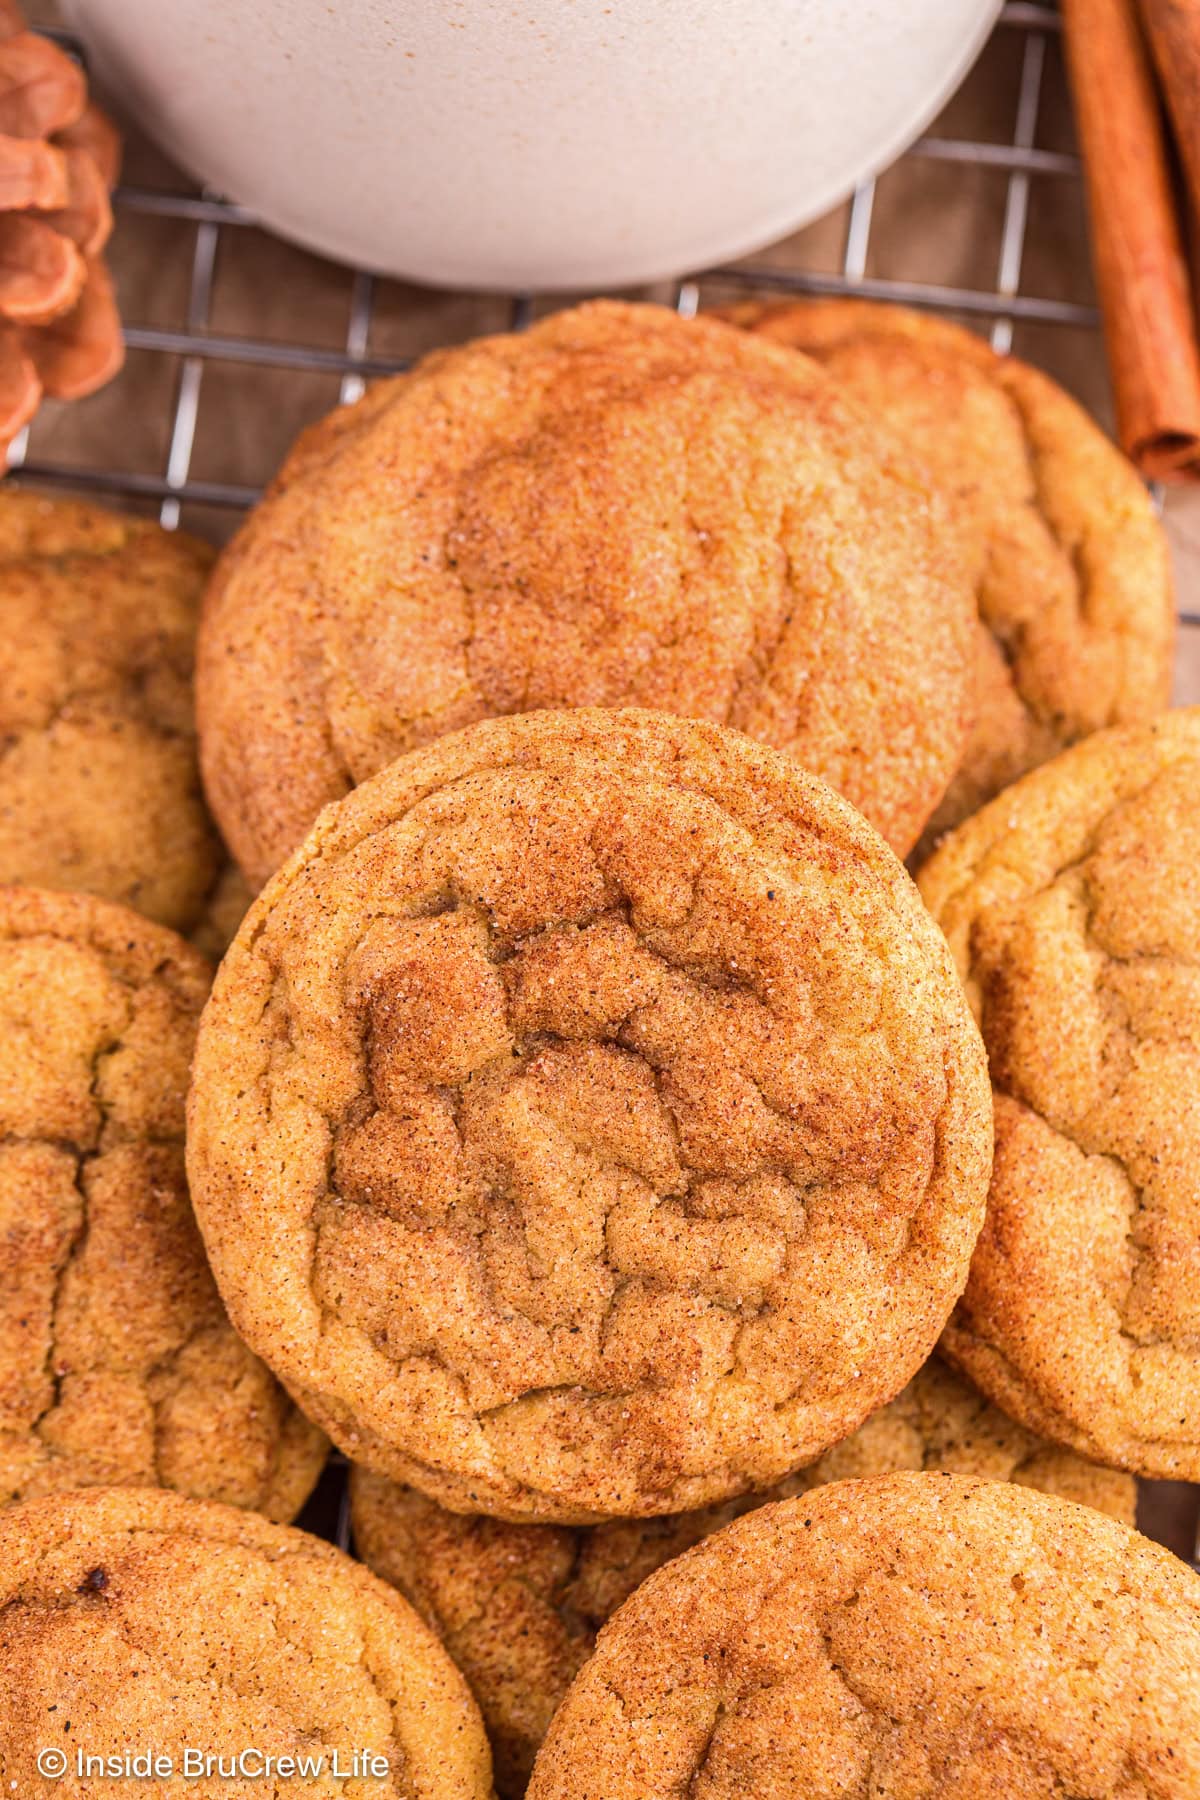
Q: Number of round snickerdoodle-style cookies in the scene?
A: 9